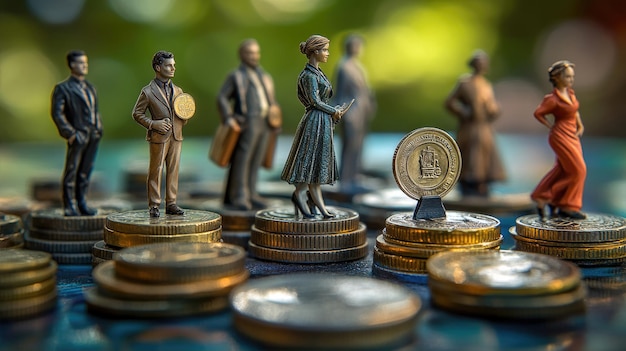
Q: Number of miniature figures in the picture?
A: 7